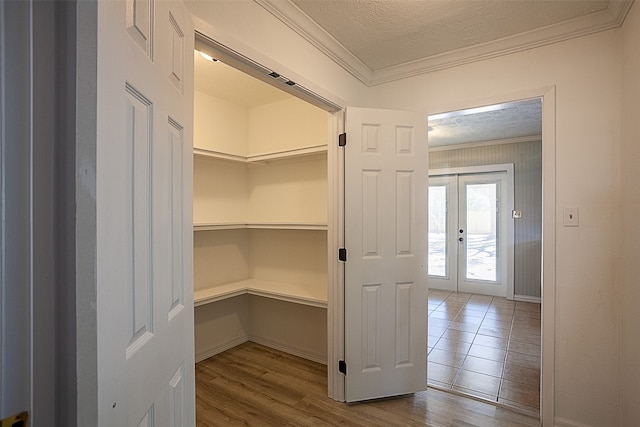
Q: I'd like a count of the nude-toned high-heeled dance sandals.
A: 0